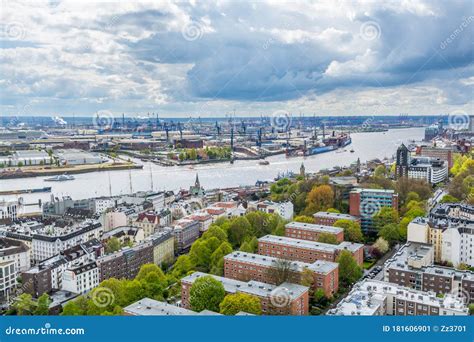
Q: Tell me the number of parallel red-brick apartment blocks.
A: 5